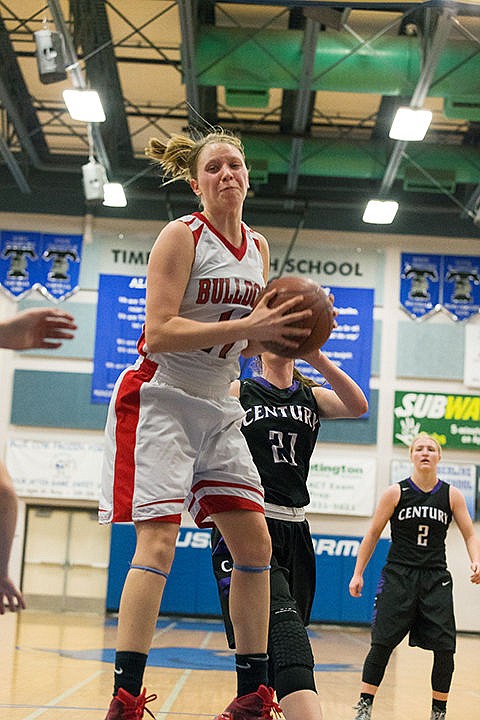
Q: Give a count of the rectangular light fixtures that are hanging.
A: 4